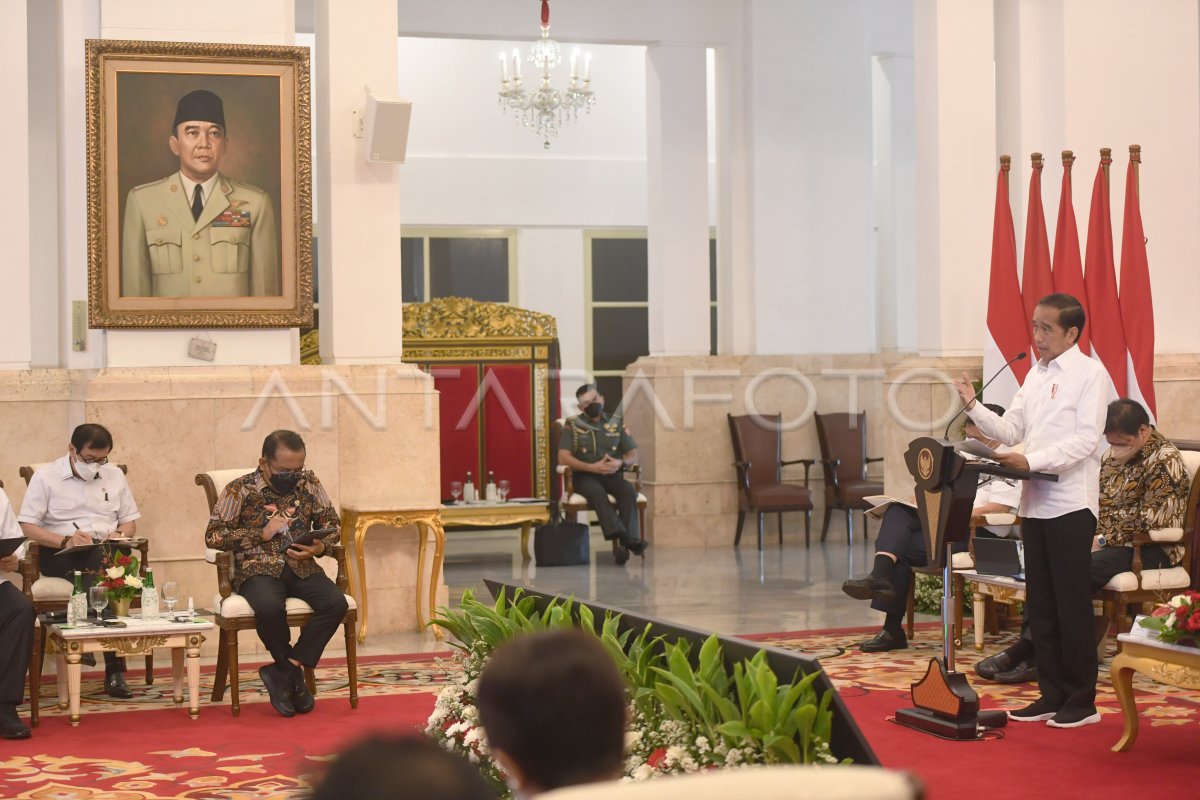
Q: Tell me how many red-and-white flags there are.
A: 5